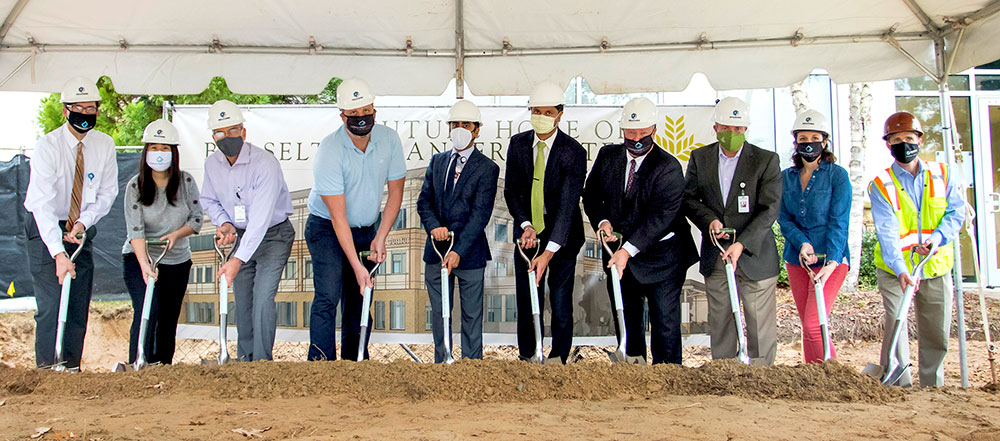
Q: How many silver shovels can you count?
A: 10